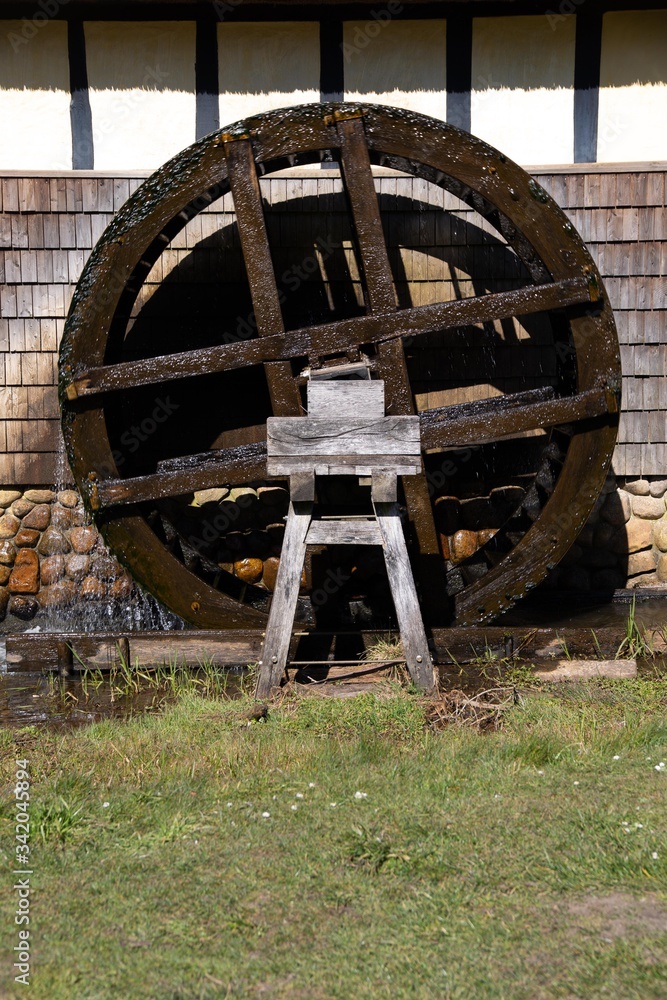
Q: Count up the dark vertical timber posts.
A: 5